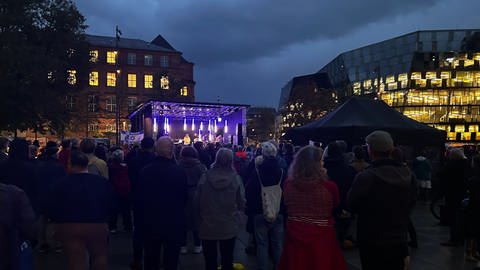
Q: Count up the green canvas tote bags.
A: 0